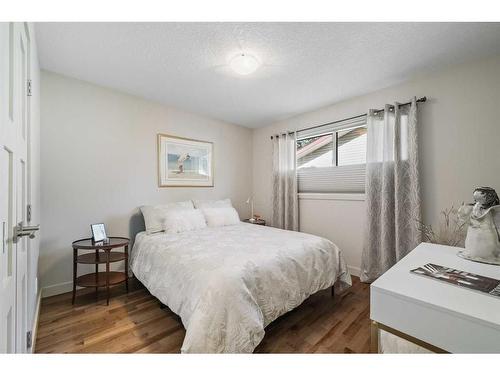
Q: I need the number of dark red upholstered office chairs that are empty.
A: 0